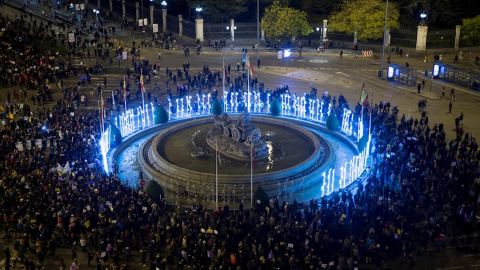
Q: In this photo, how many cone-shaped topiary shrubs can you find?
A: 8